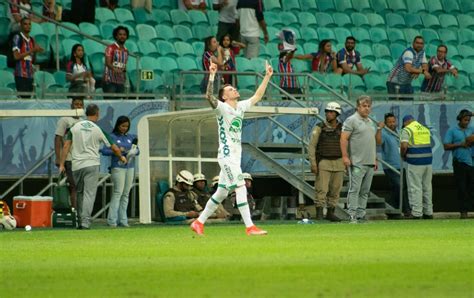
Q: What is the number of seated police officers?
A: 4